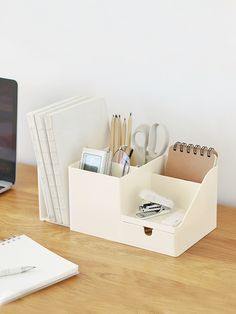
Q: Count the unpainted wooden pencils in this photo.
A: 5